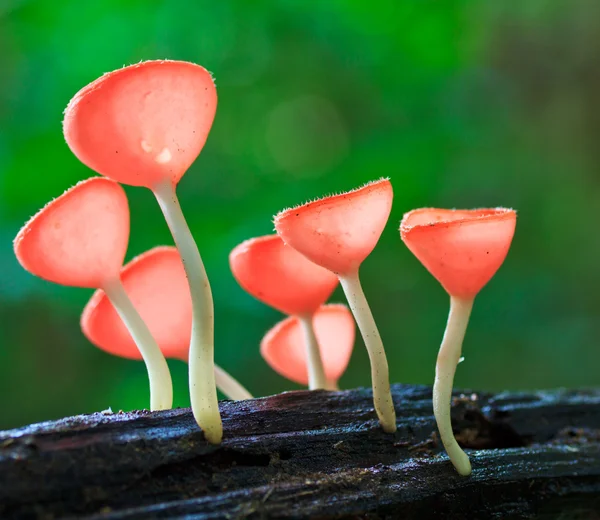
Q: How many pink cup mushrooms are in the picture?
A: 7